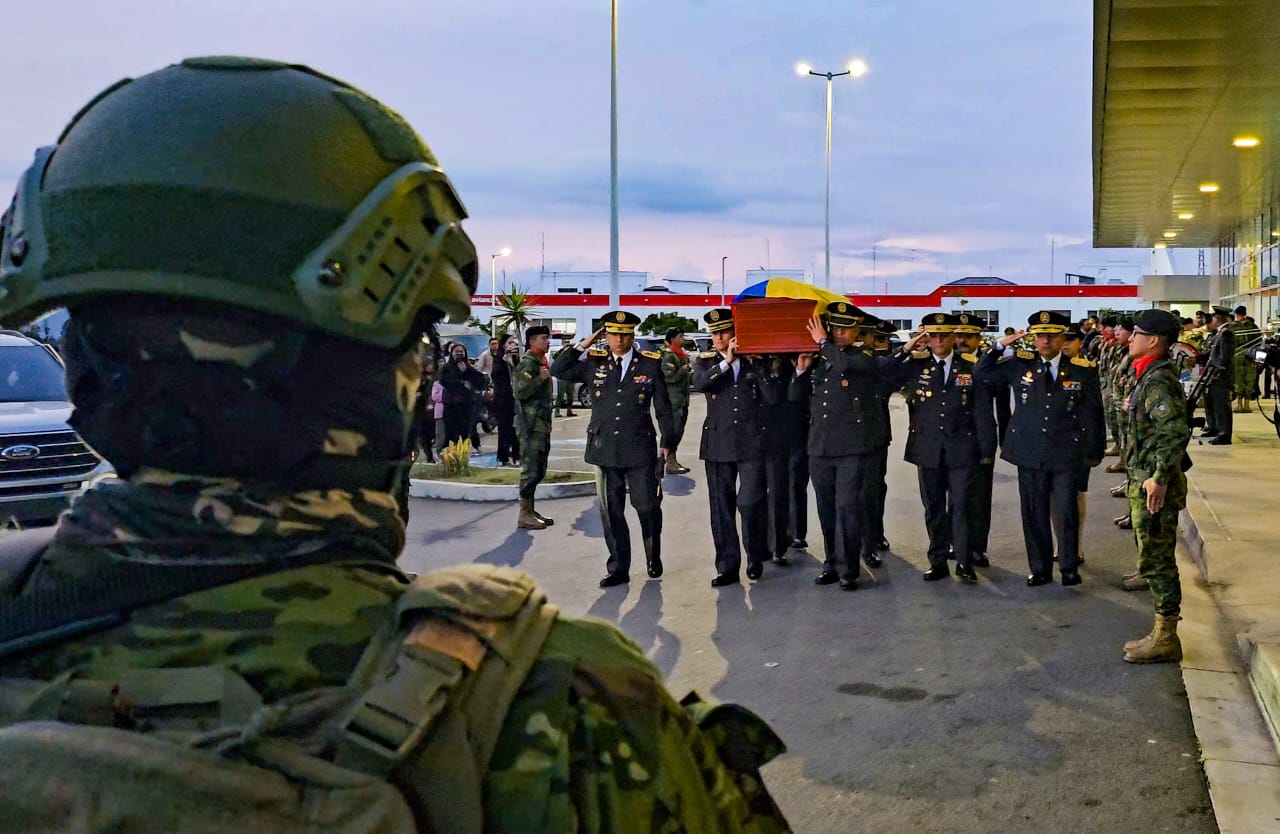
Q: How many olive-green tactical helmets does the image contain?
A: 1